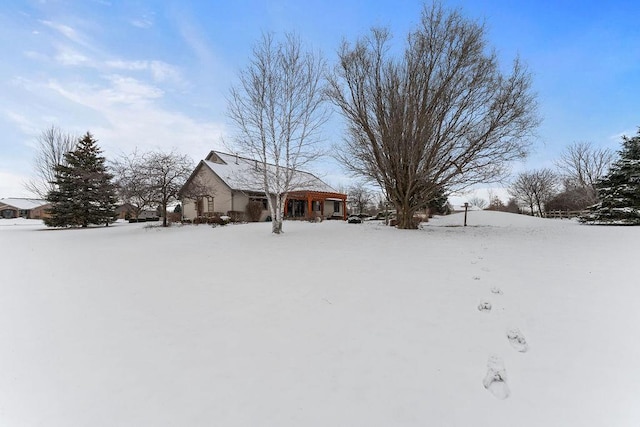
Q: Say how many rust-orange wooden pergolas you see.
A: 1